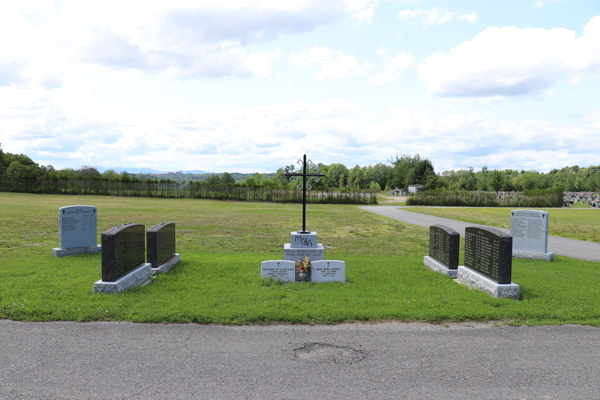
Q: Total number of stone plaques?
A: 8